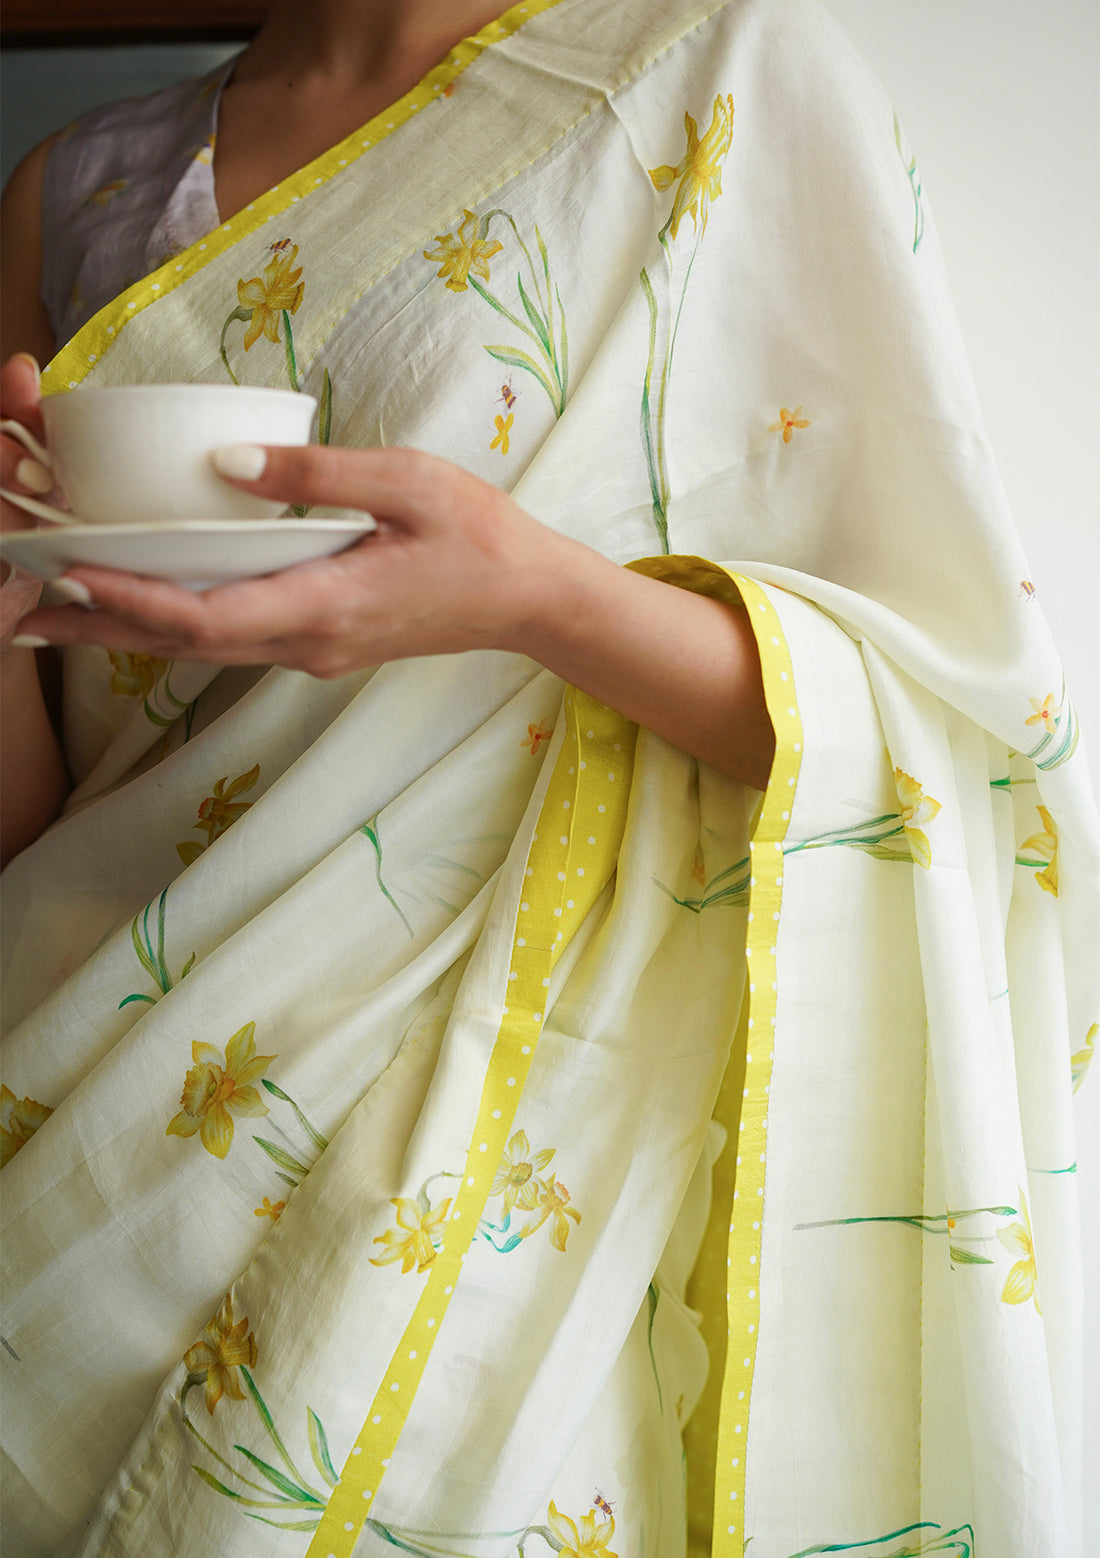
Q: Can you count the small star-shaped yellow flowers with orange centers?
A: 3